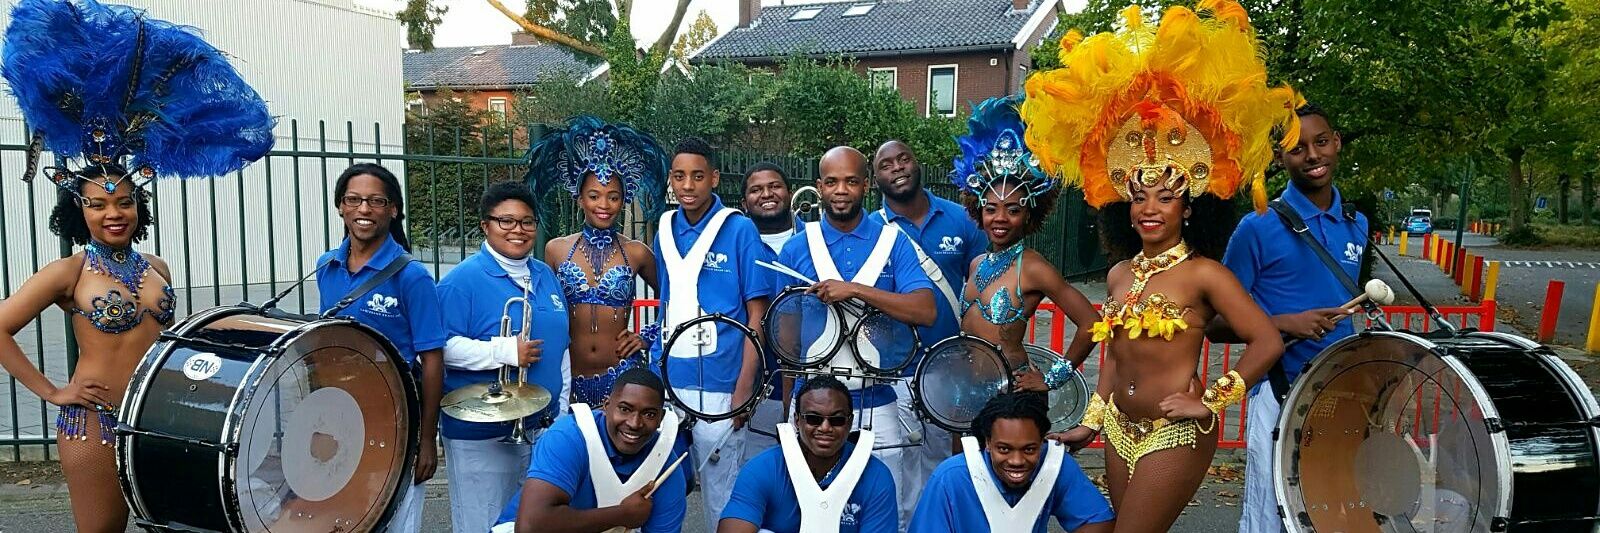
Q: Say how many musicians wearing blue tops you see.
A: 10